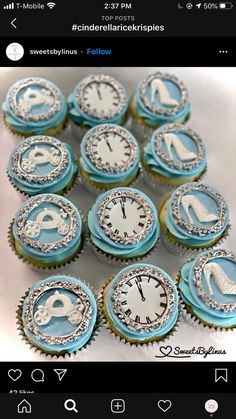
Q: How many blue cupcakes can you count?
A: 12